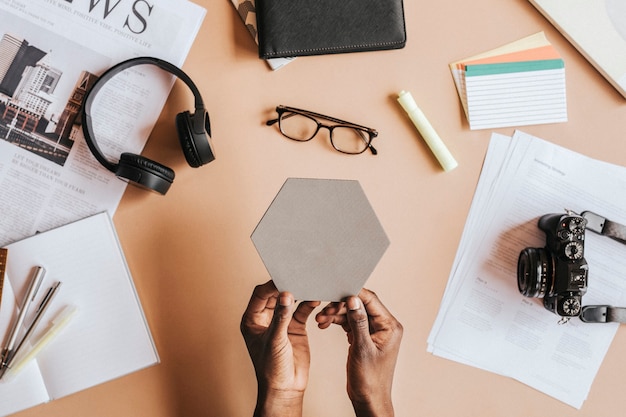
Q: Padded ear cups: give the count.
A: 2